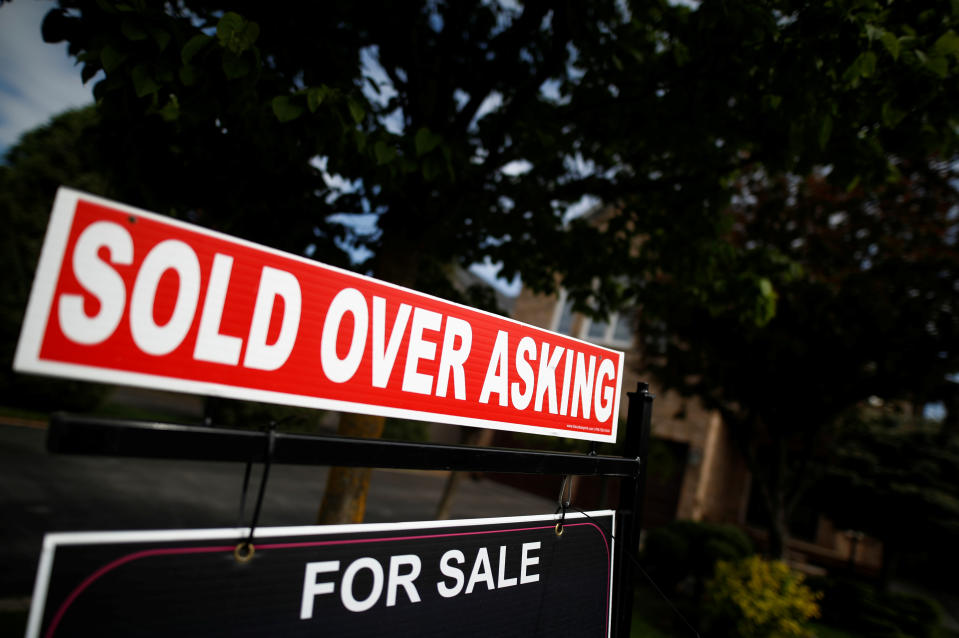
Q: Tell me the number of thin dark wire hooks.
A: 2